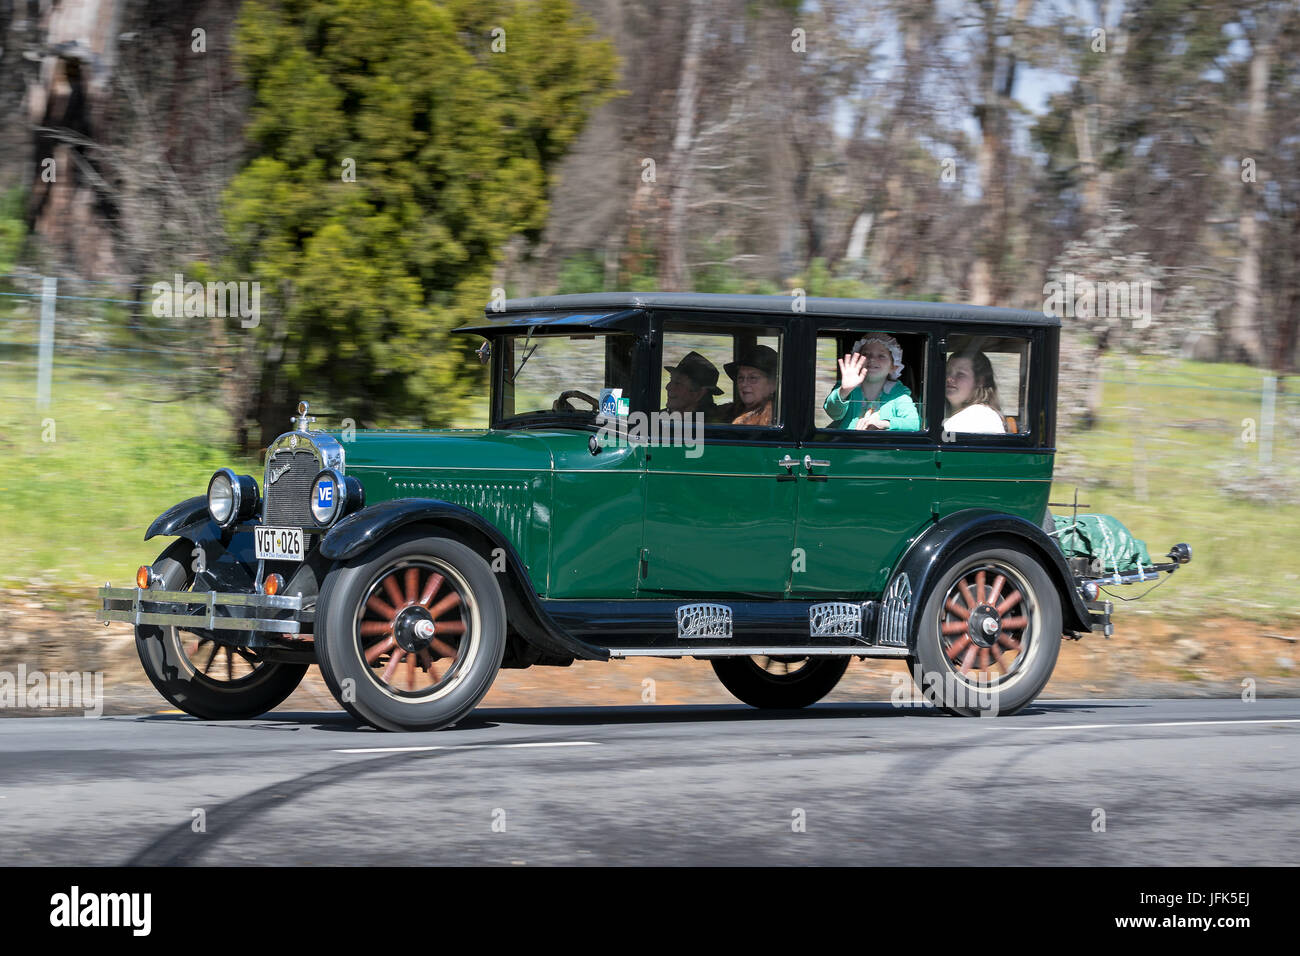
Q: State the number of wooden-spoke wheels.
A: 4